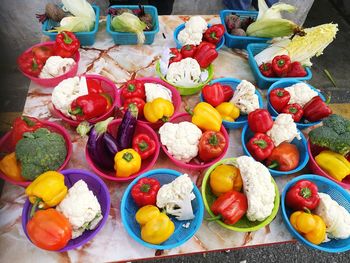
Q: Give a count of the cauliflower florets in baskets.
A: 13